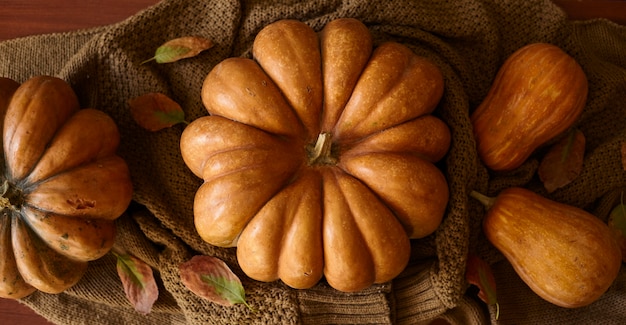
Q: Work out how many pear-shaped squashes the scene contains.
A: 2